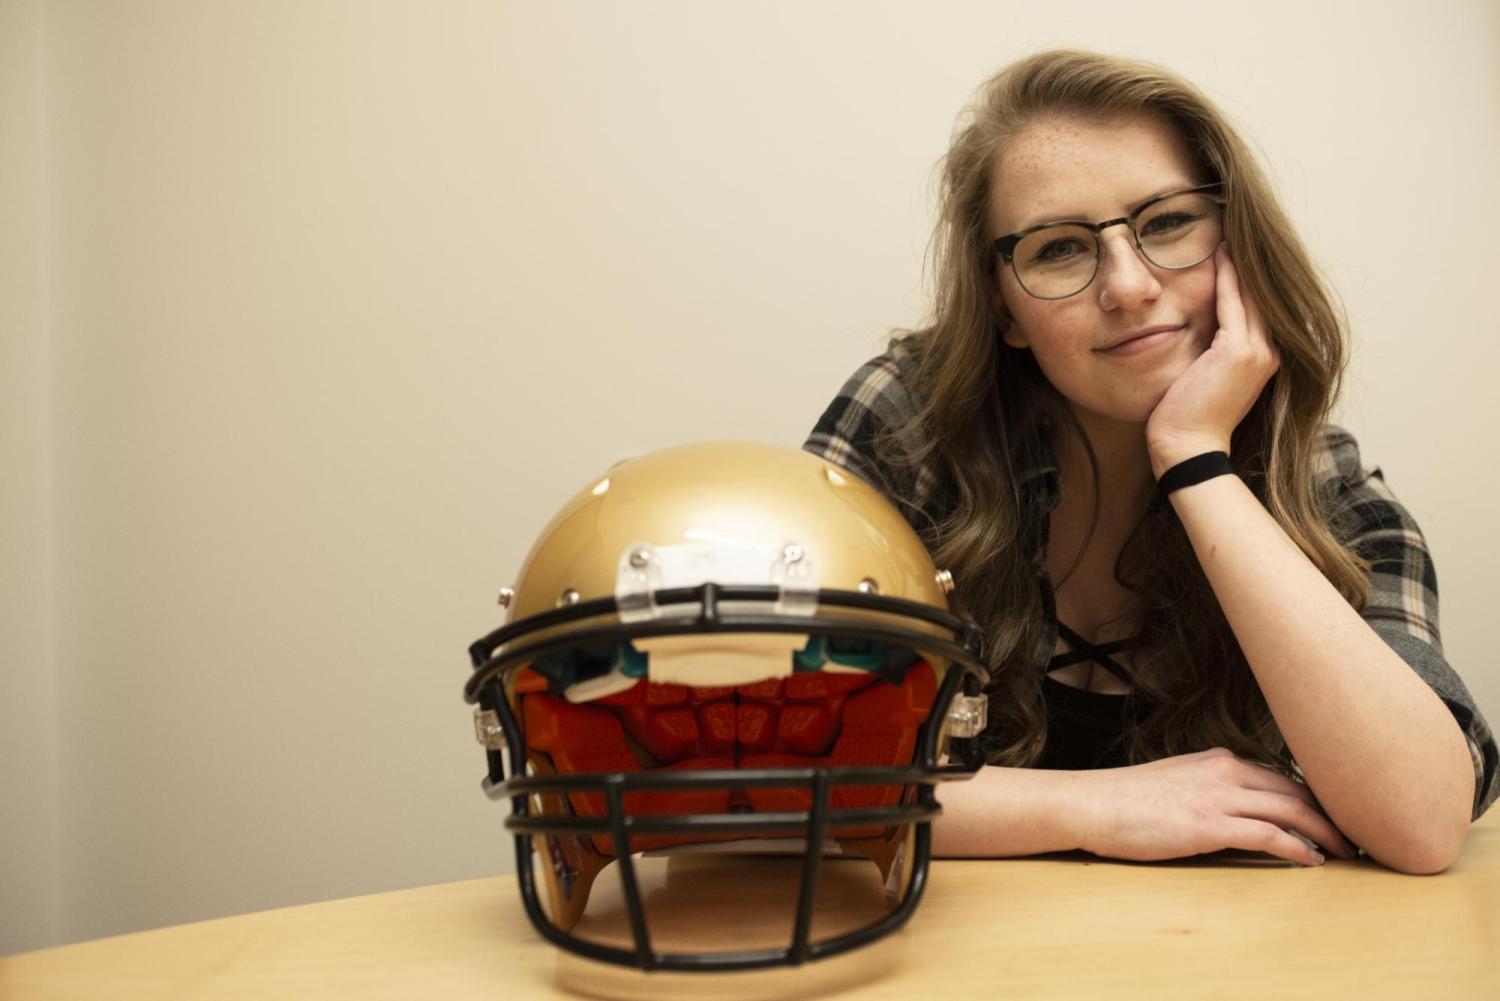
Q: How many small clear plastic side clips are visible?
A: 2